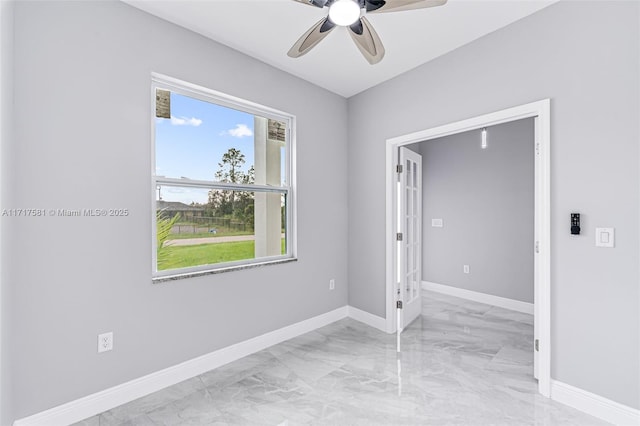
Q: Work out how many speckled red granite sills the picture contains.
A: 0